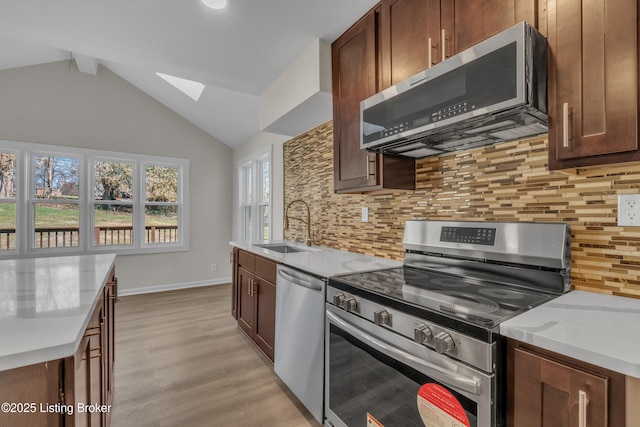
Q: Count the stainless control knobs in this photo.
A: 5